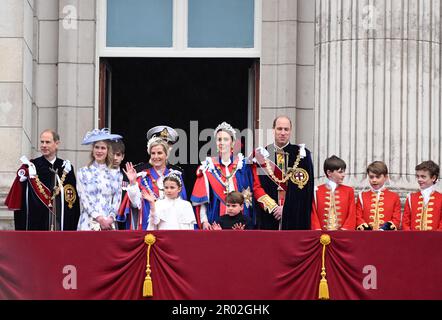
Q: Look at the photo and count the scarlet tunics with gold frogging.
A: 3